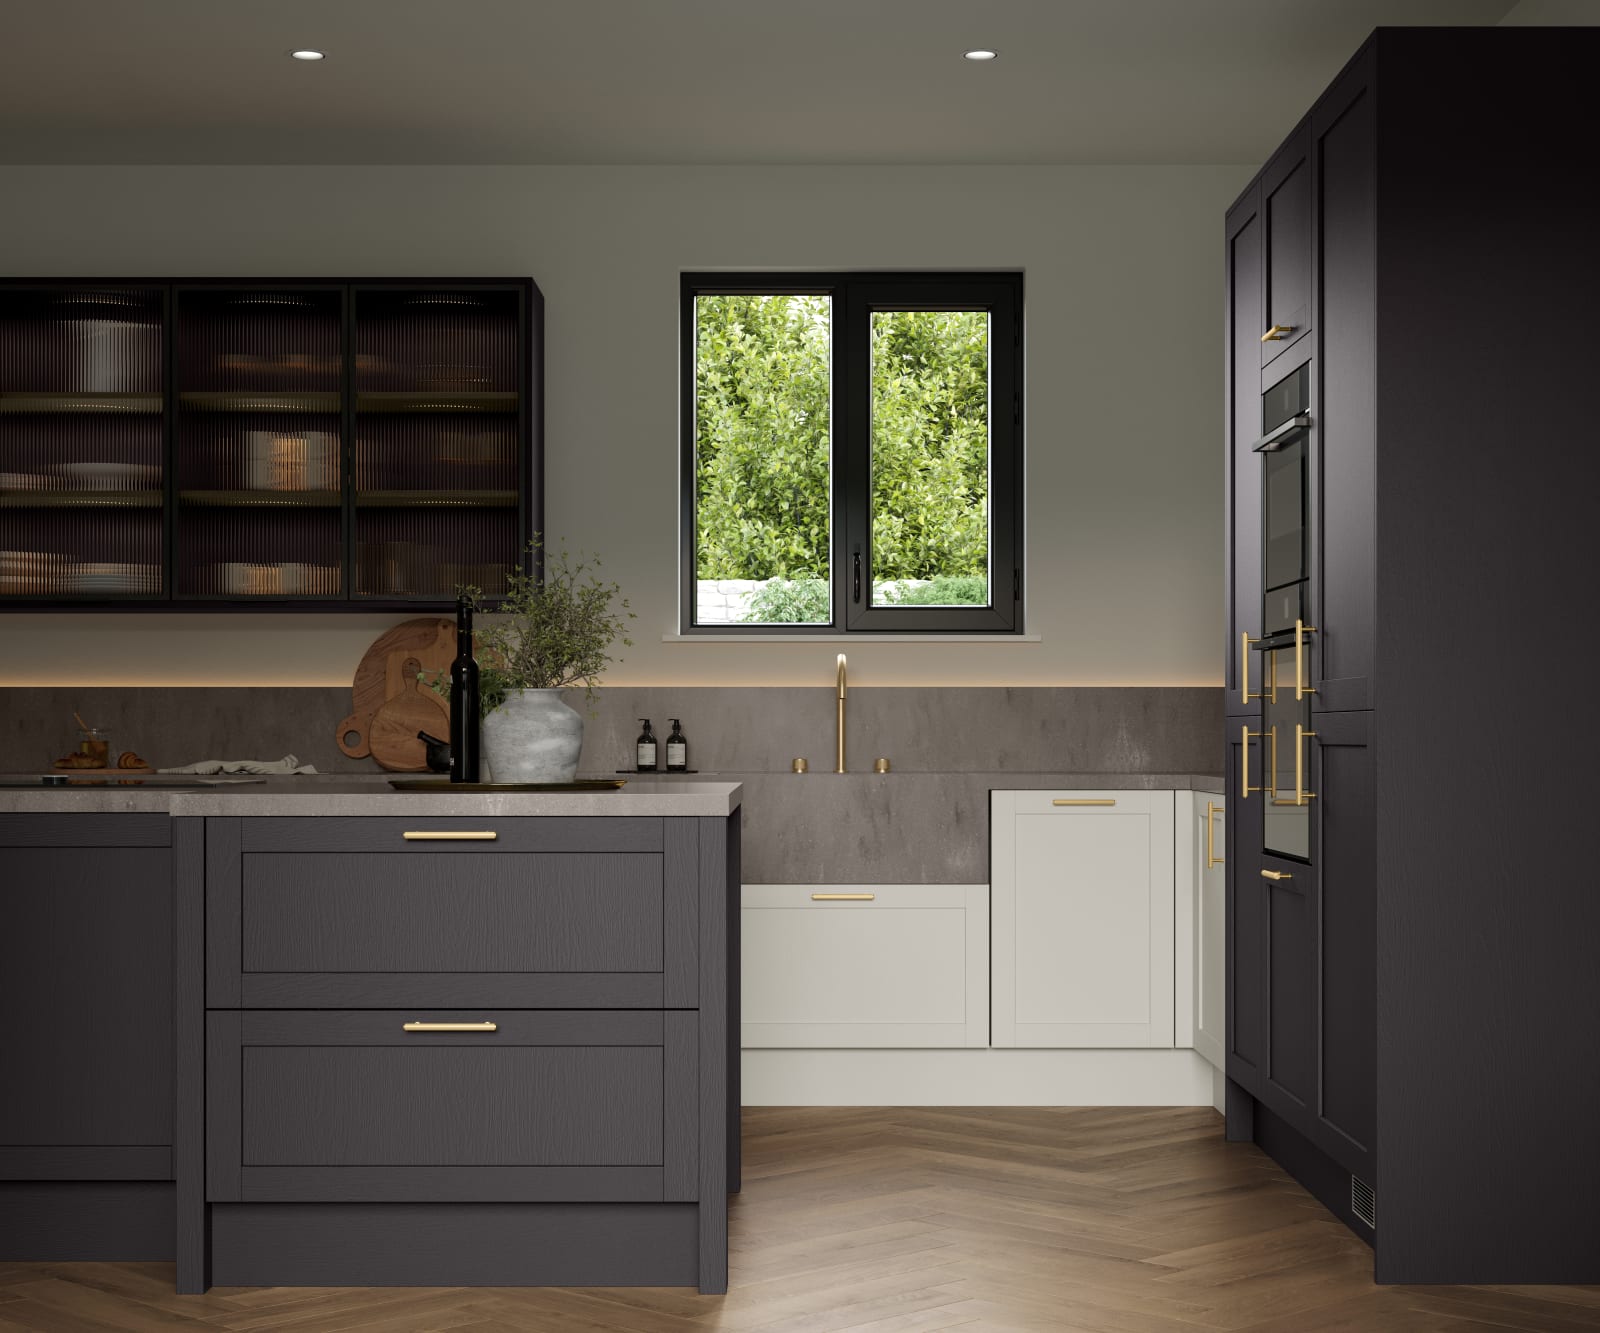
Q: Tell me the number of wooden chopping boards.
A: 3